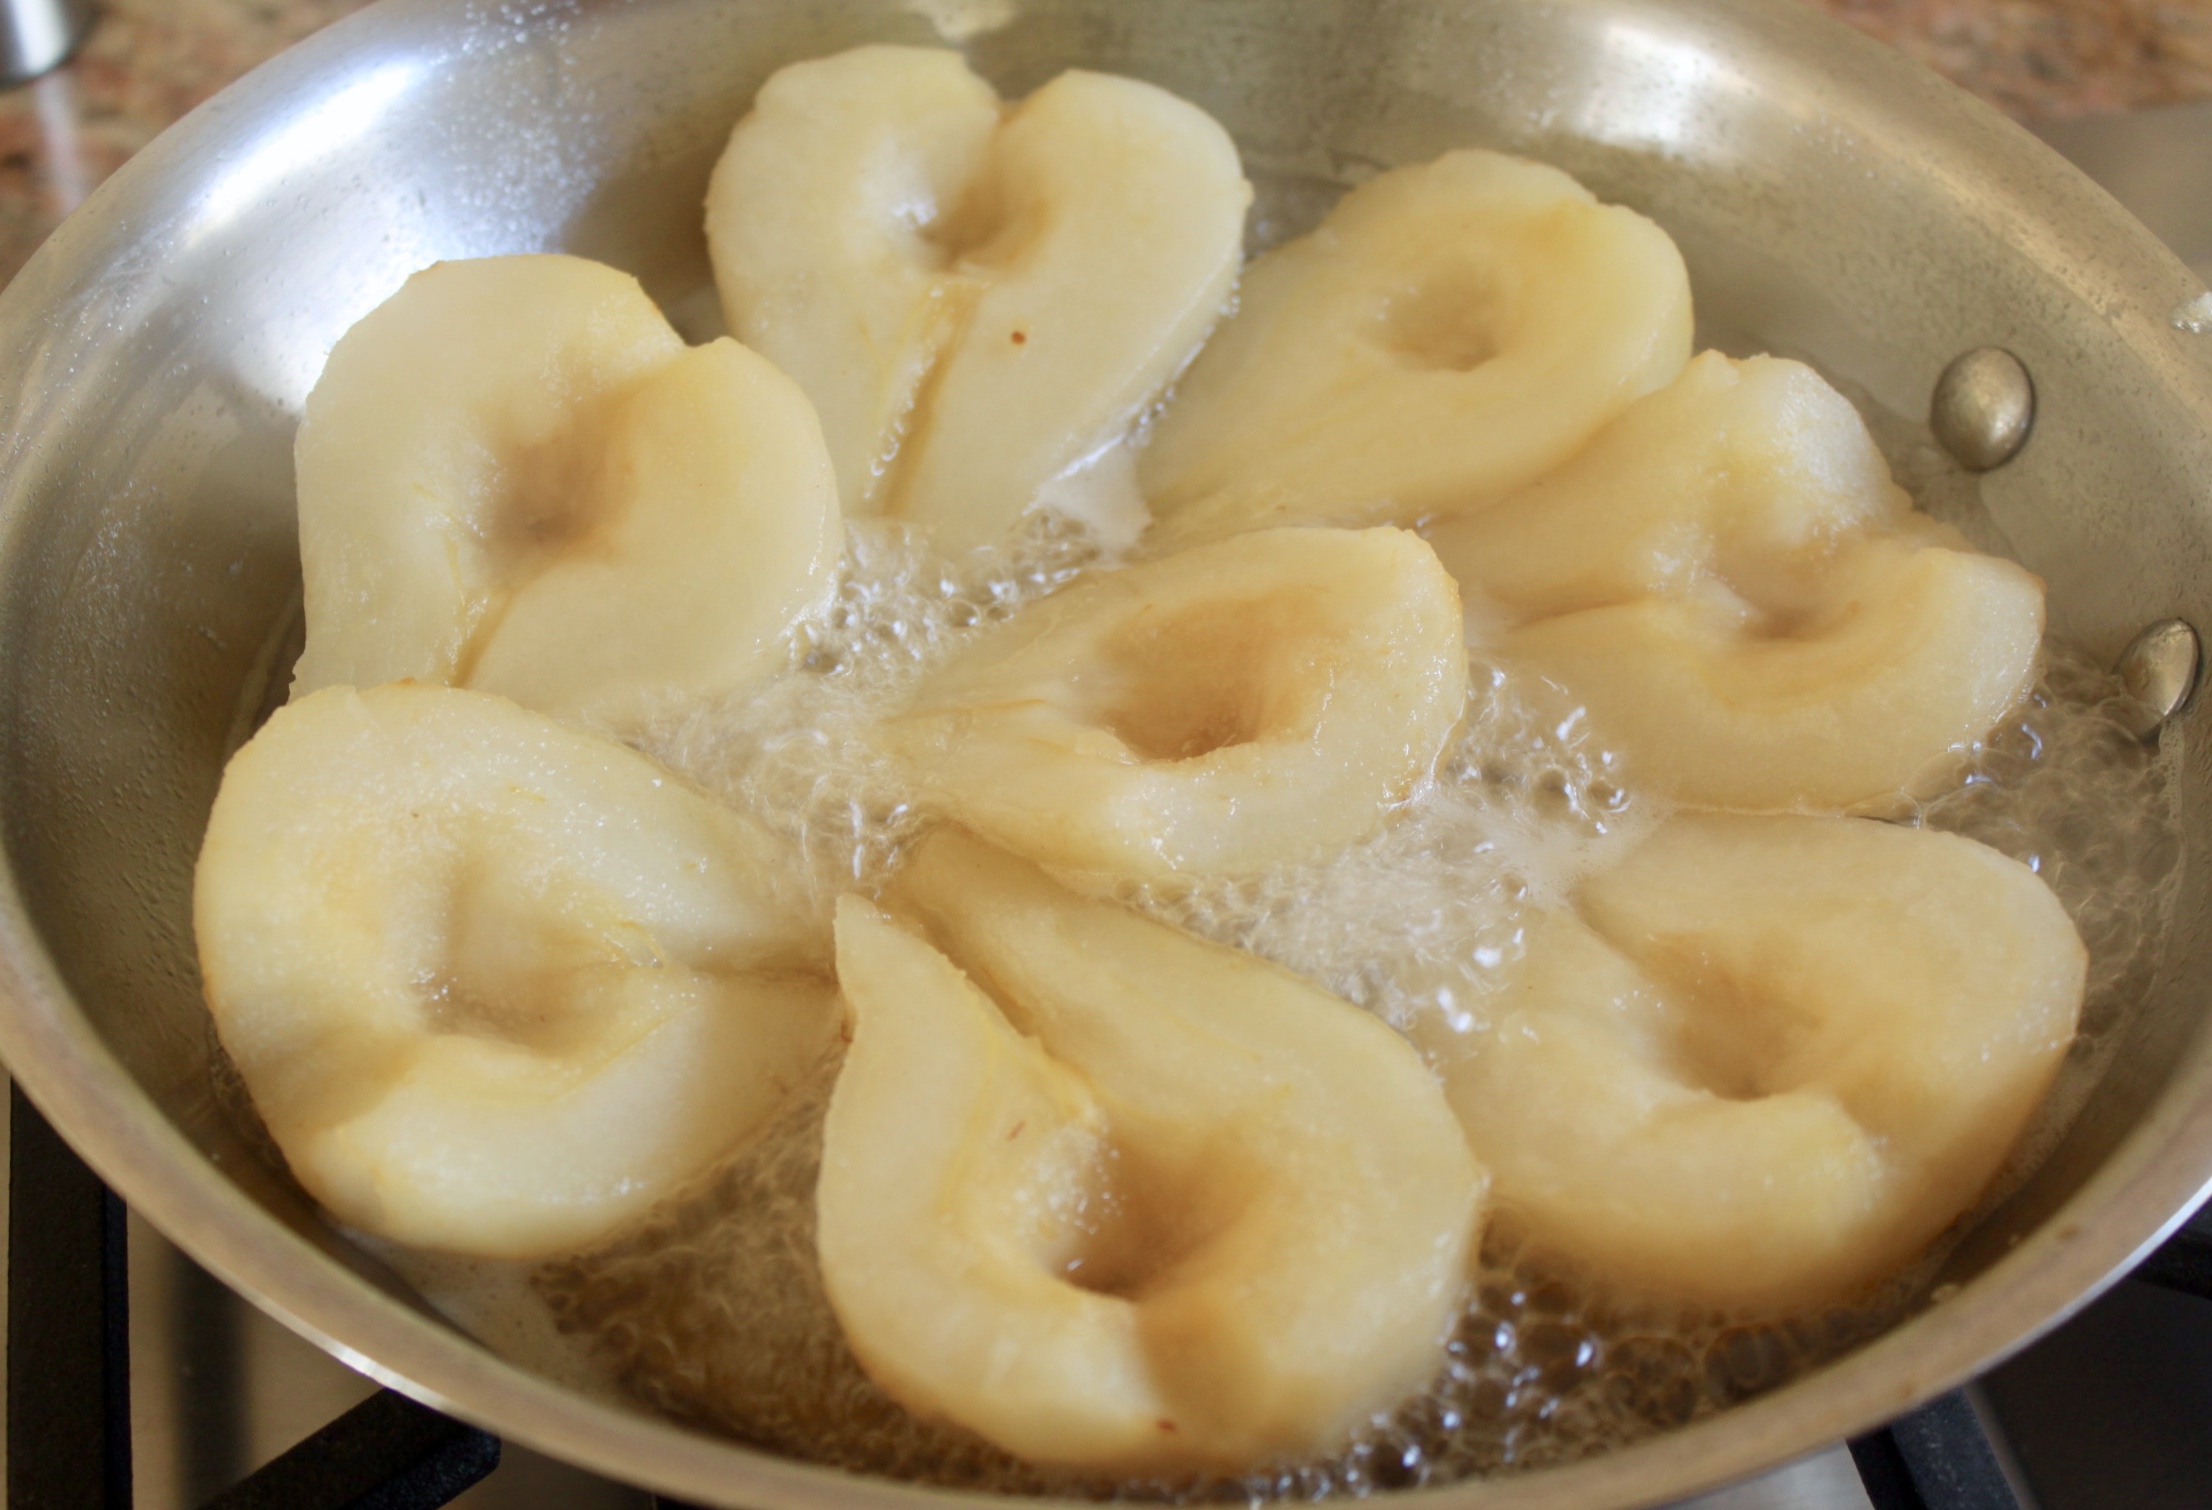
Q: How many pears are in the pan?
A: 8